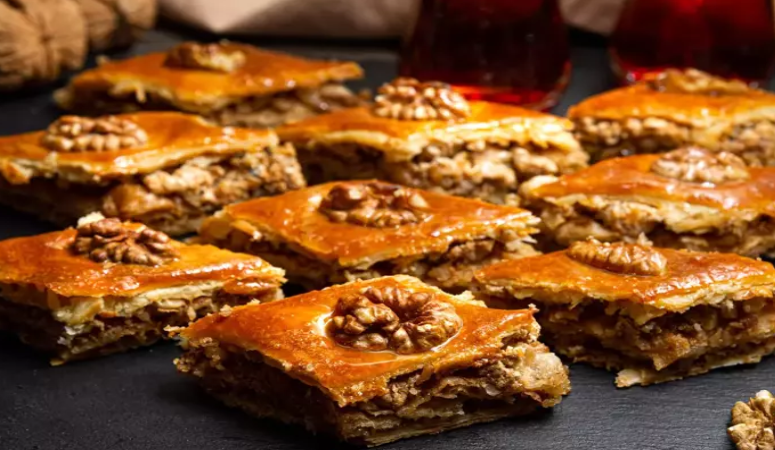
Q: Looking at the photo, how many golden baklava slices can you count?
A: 9